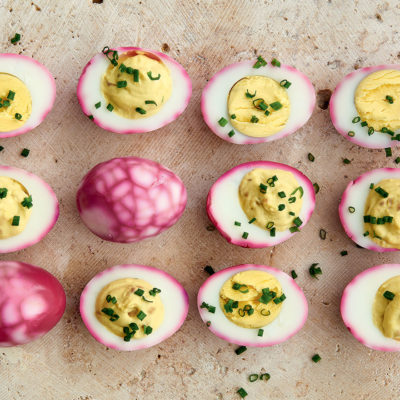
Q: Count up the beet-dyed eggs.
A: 12